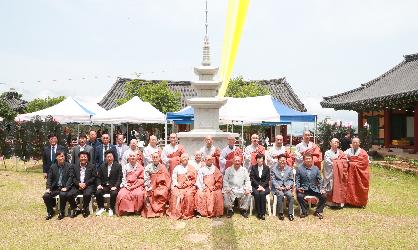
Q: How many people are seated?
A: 11